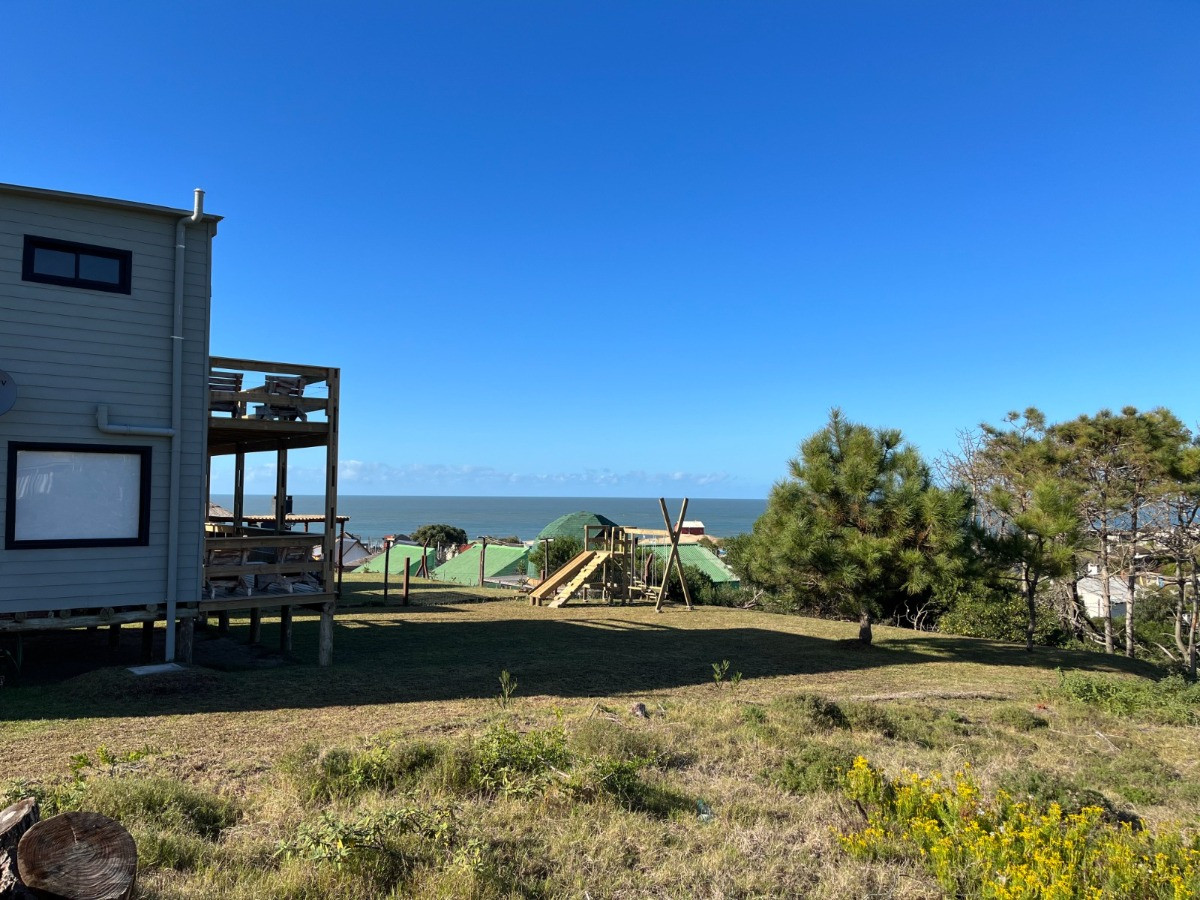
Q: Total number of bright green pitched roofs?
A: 3